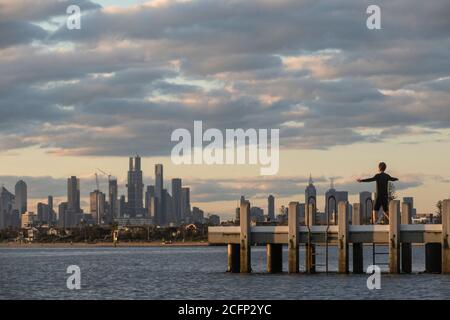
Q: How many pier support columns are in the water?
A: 11